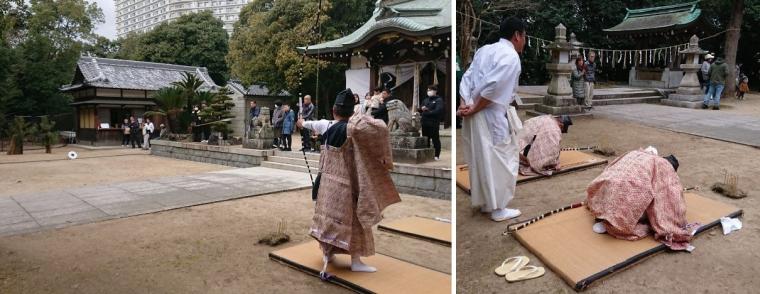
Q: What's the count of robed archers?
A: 3